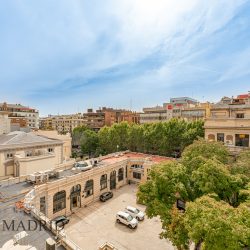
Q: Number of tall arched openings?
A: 6